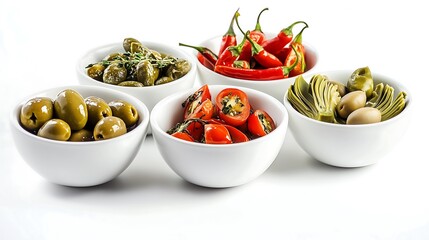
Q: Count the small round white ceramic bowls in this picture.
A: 5